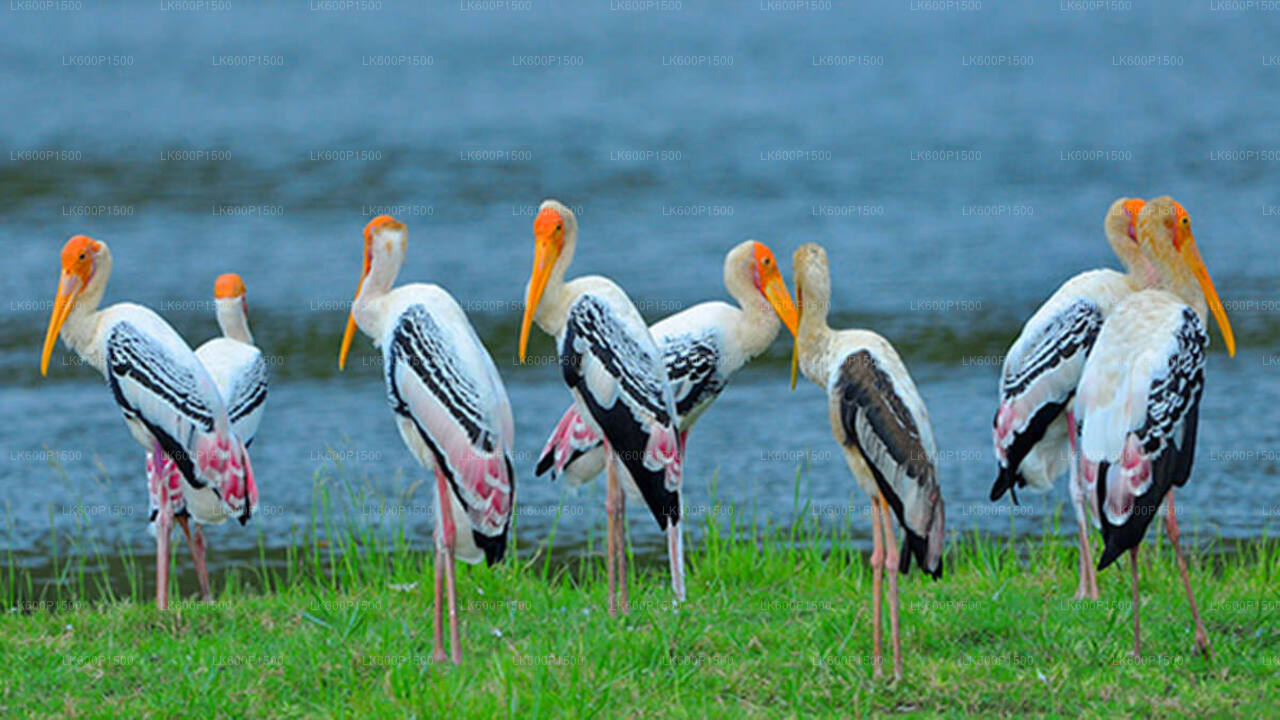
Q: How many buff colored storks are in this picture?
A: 1